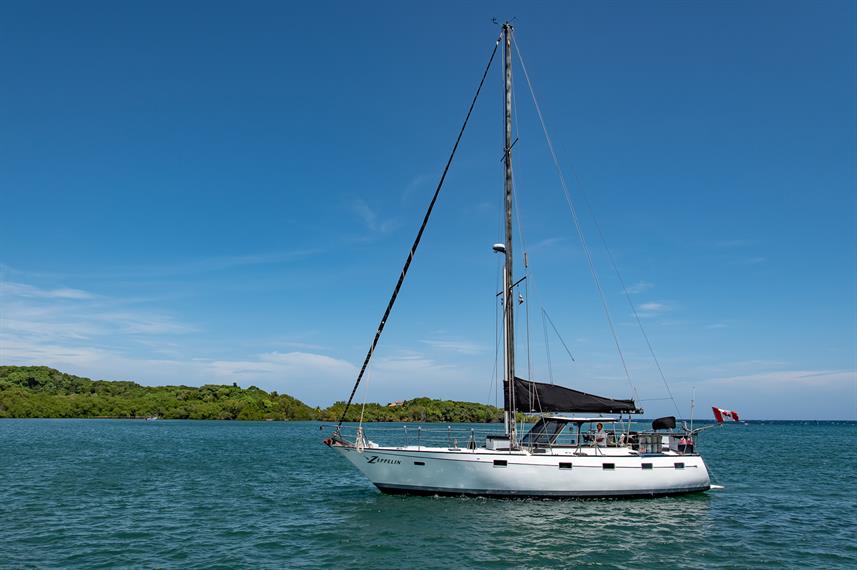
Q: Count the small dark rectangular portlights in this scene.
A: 6